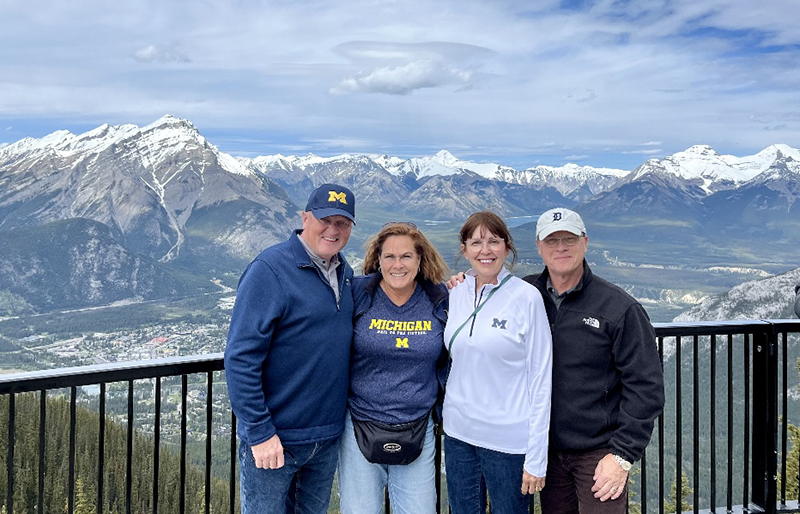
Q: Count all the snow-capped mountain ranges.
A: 3